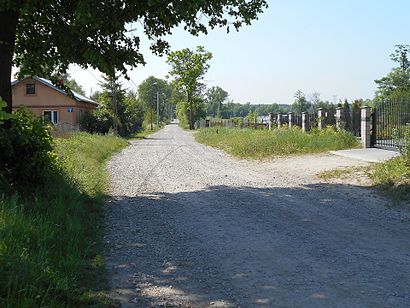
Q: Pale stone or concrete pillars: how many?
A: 7